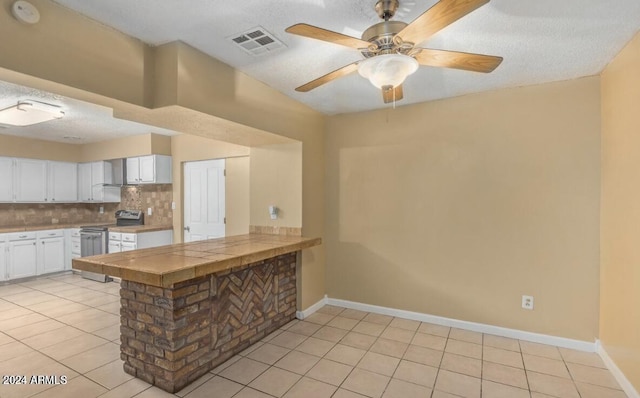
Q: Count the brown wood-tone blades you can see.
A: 5